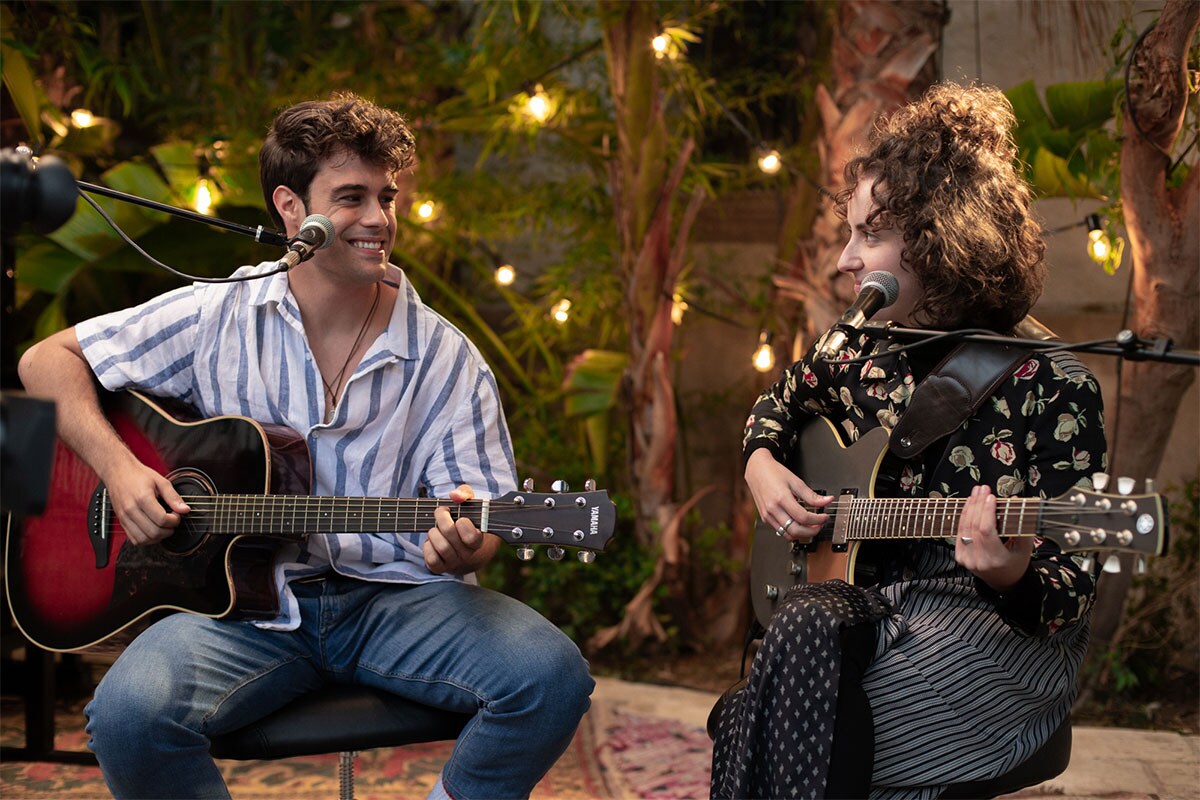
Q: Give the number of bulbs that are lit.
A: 11